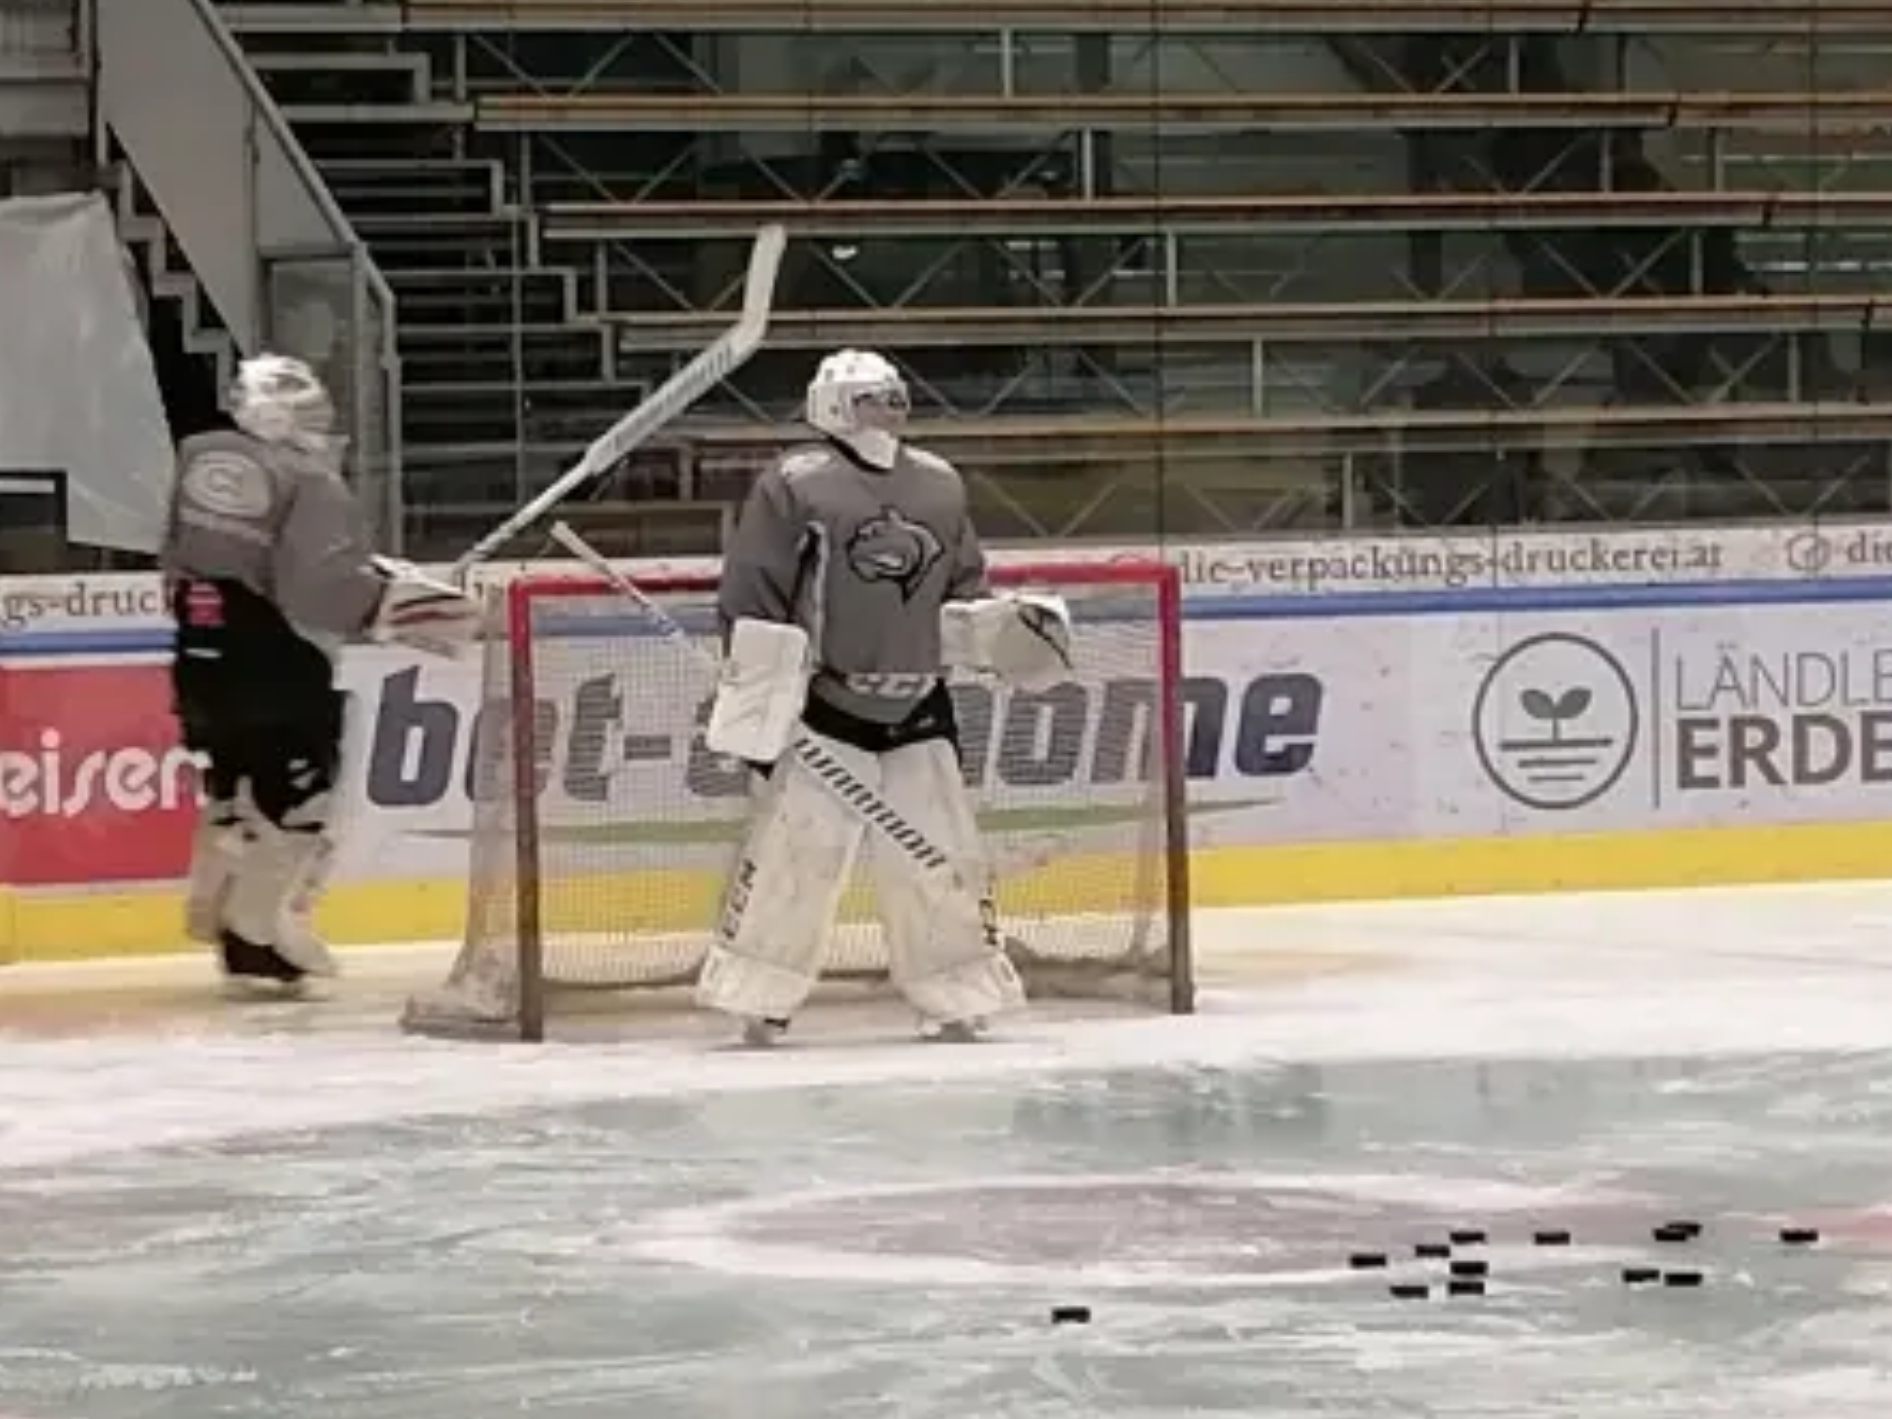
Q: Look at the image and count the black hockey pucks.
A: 13